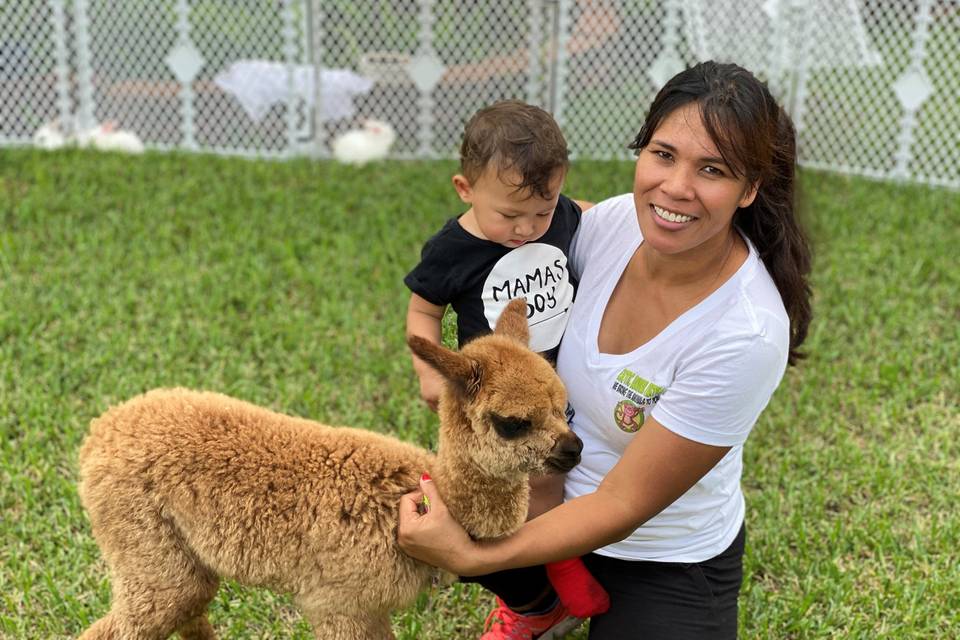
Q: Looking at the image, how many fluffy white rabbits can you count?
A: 3